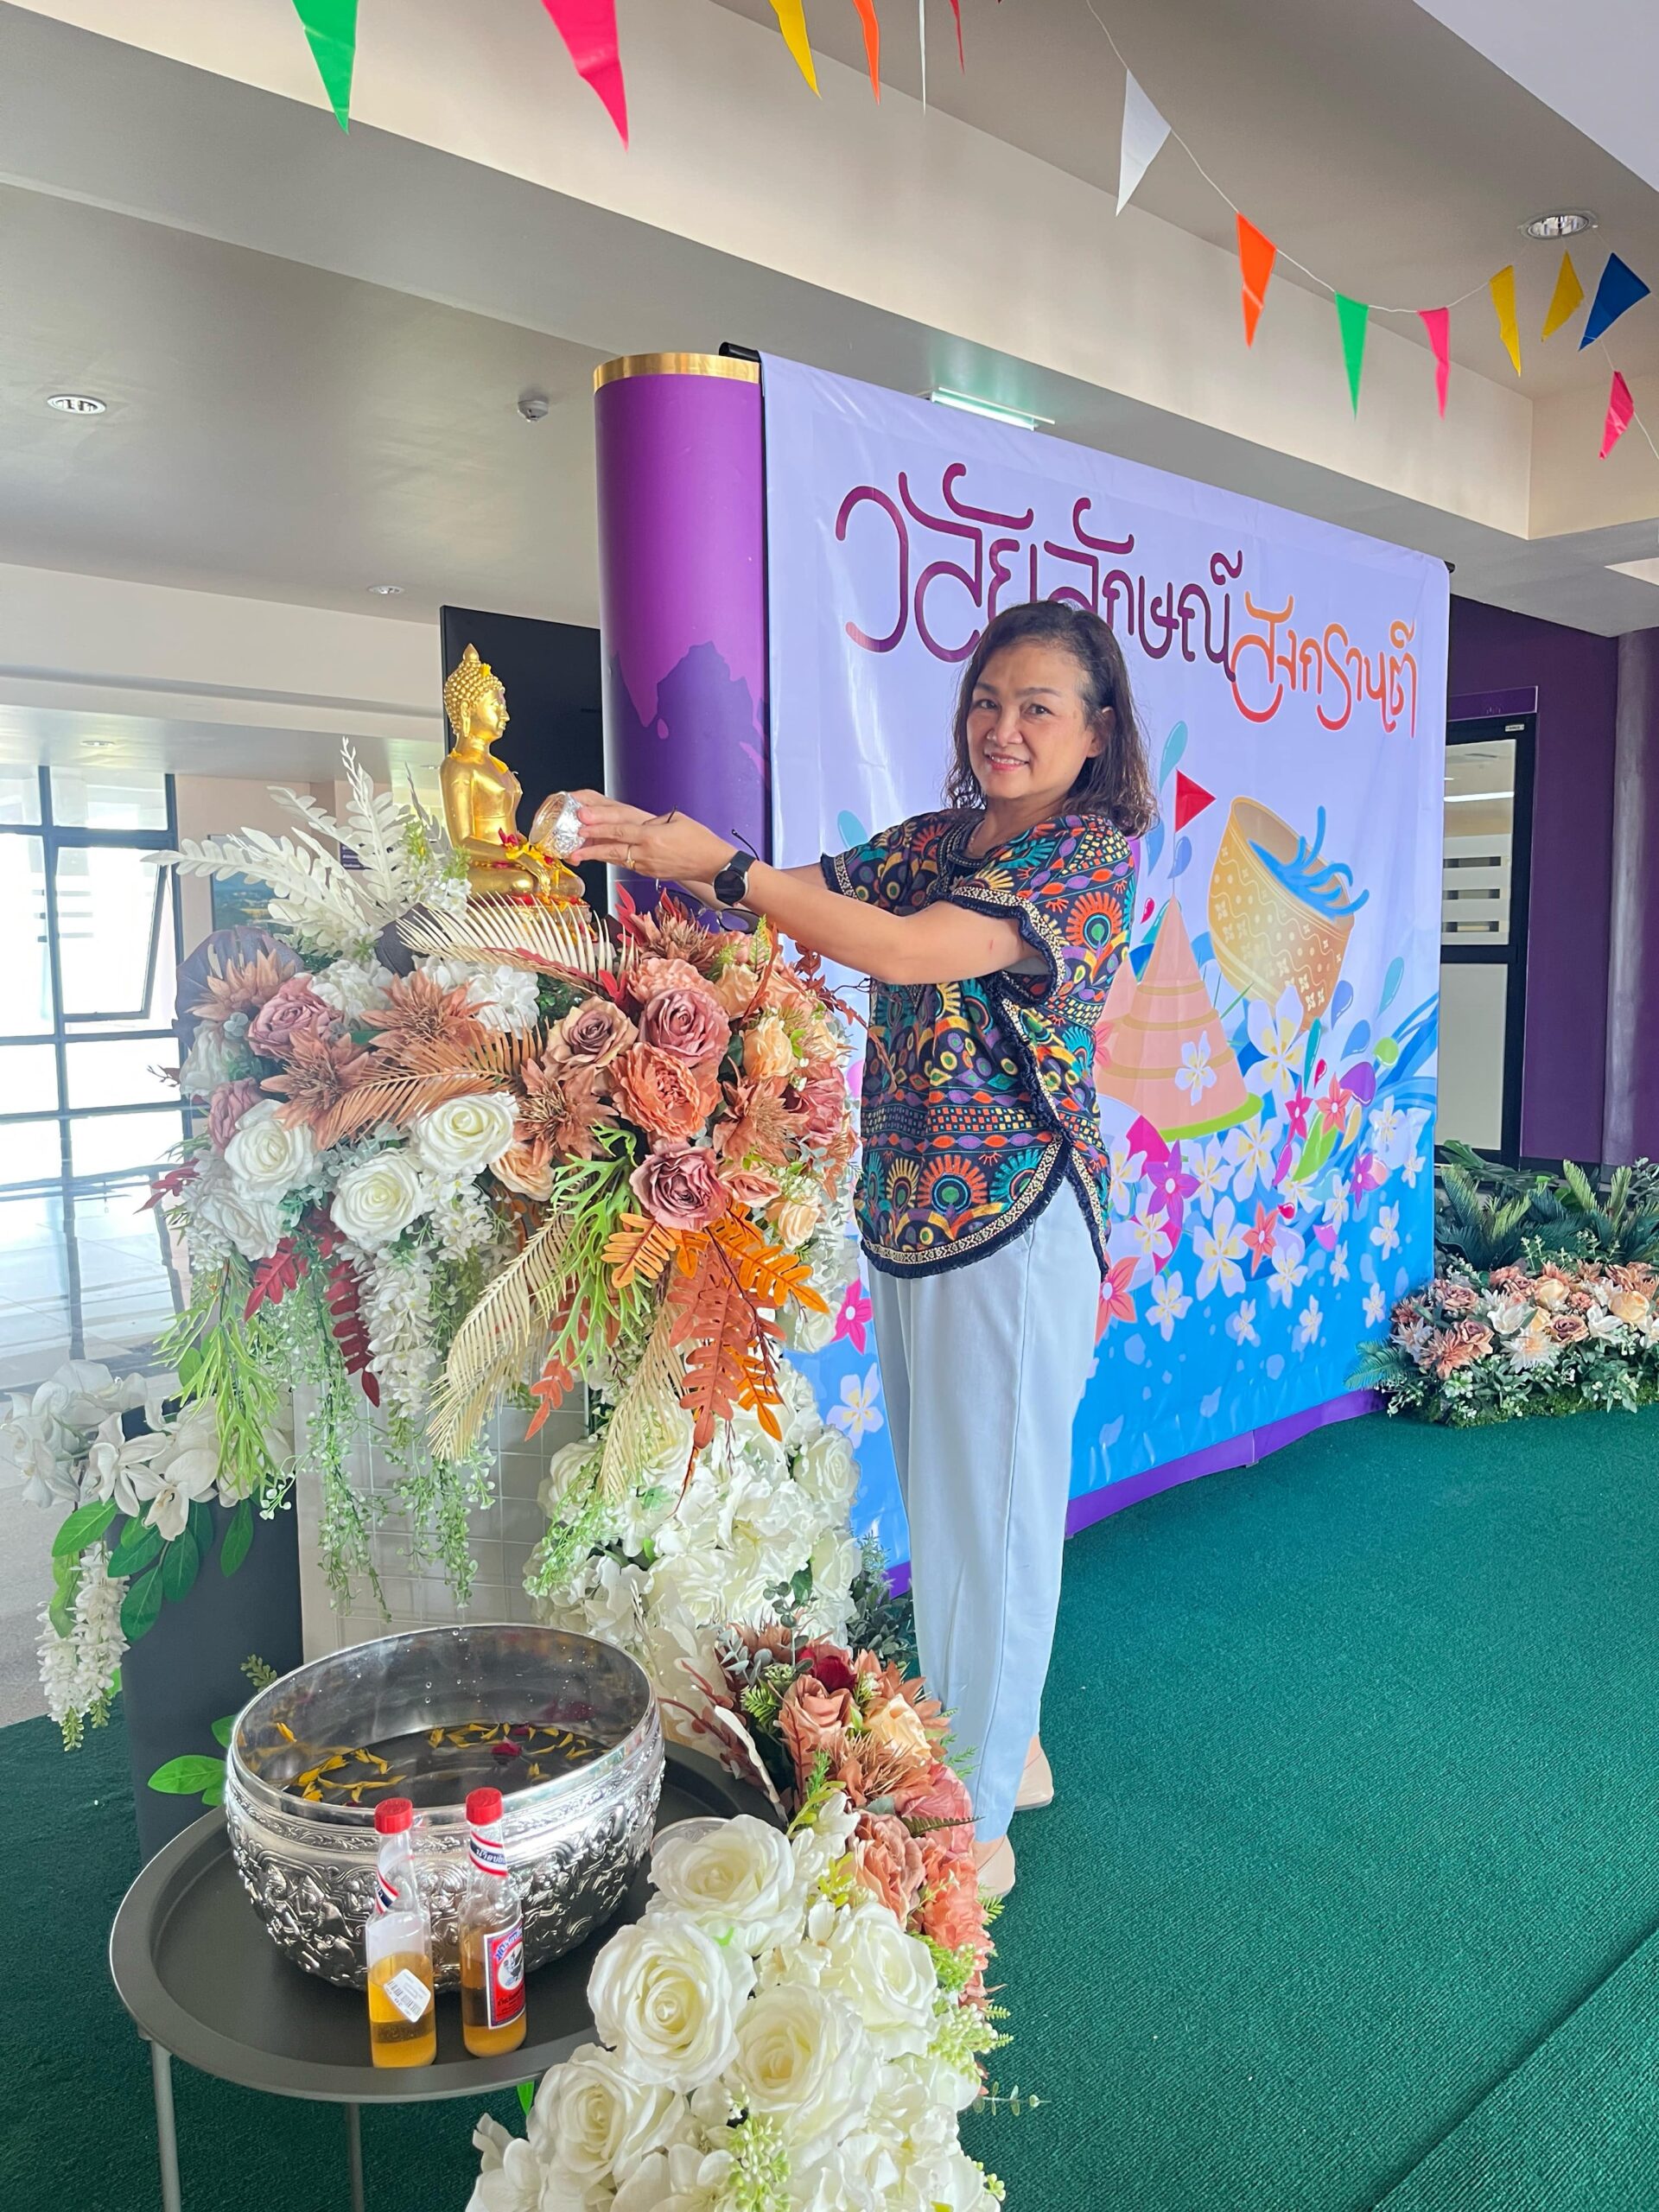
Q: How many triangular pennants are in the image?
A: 14